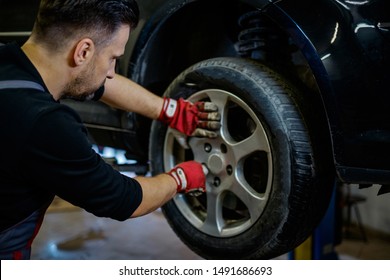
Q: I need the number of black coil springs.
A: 1